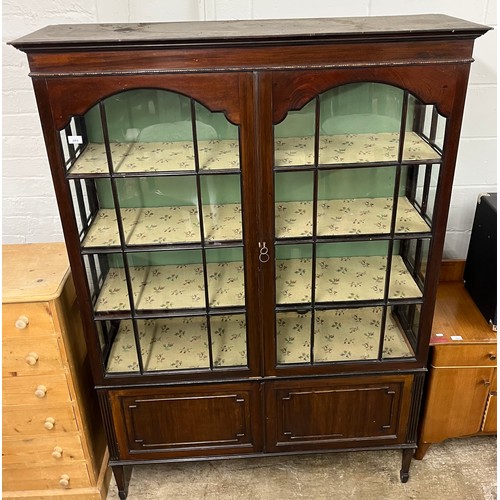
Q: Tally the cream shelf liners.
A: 4